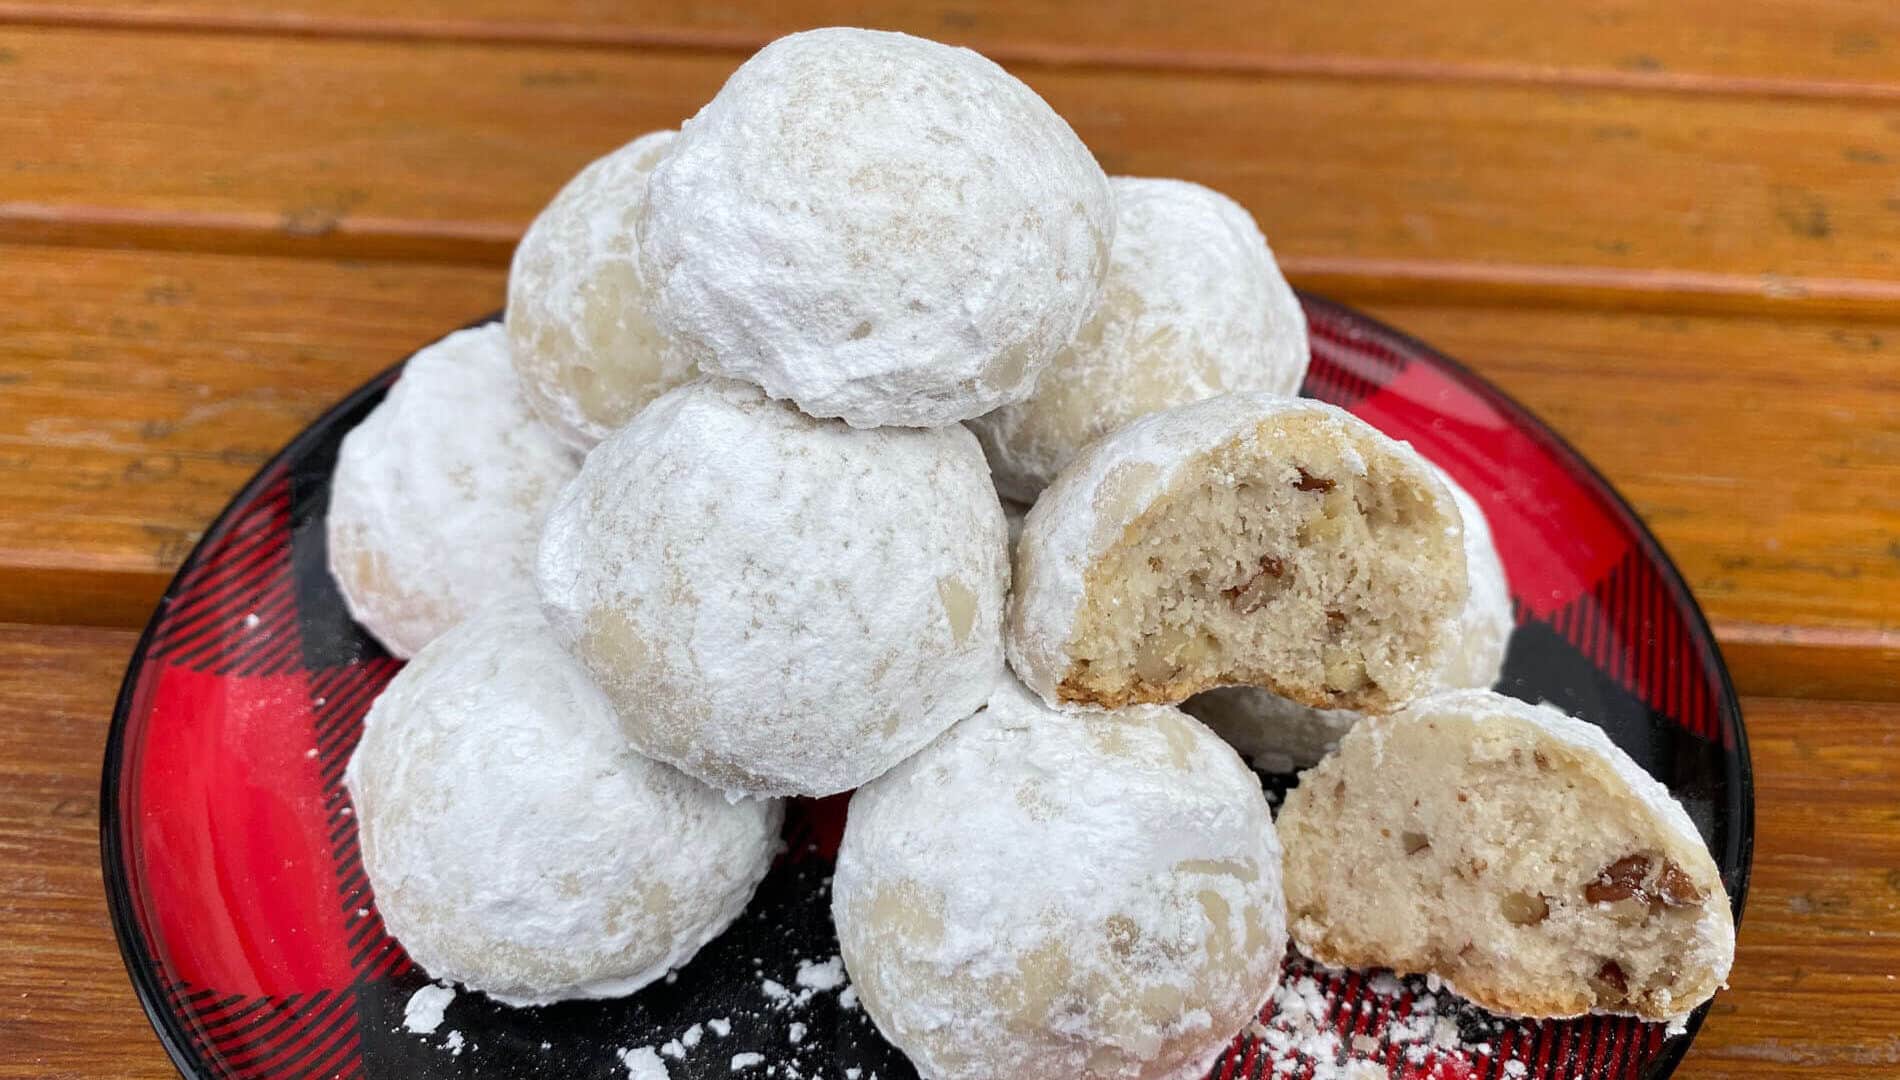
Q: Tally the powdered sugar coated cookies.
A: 10